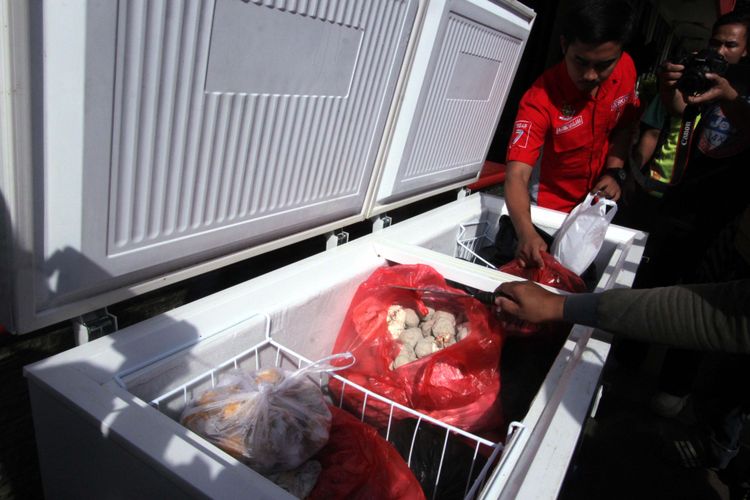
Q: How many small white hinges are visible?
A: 4